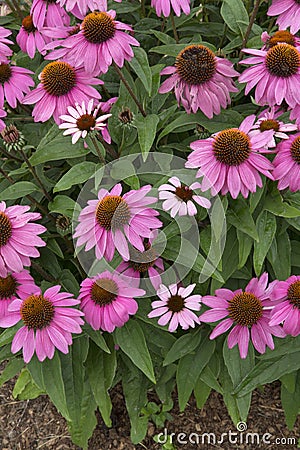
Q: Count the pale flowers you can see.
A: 4